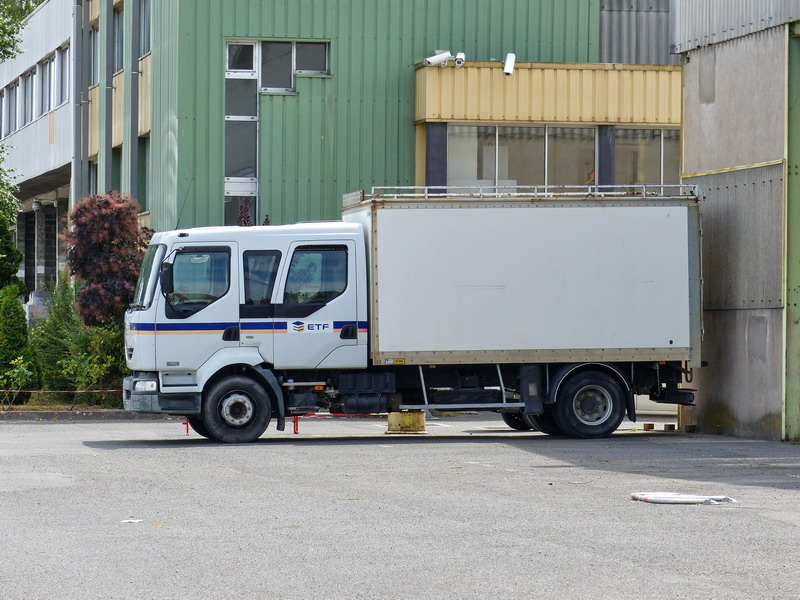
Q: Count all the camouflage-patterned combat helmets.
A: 0